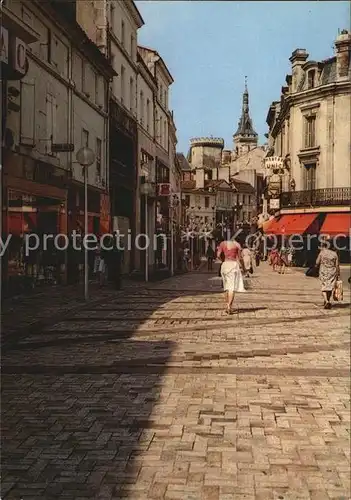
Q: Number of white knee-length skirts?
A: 1